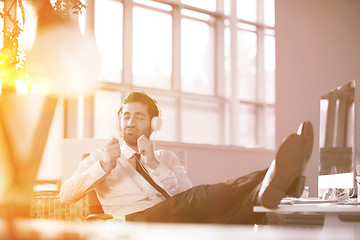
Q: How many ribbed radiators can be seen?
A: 1